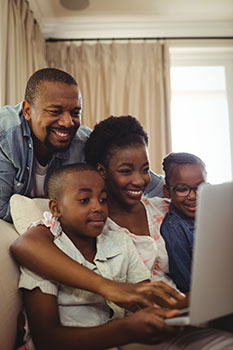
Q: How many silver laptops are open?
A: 1